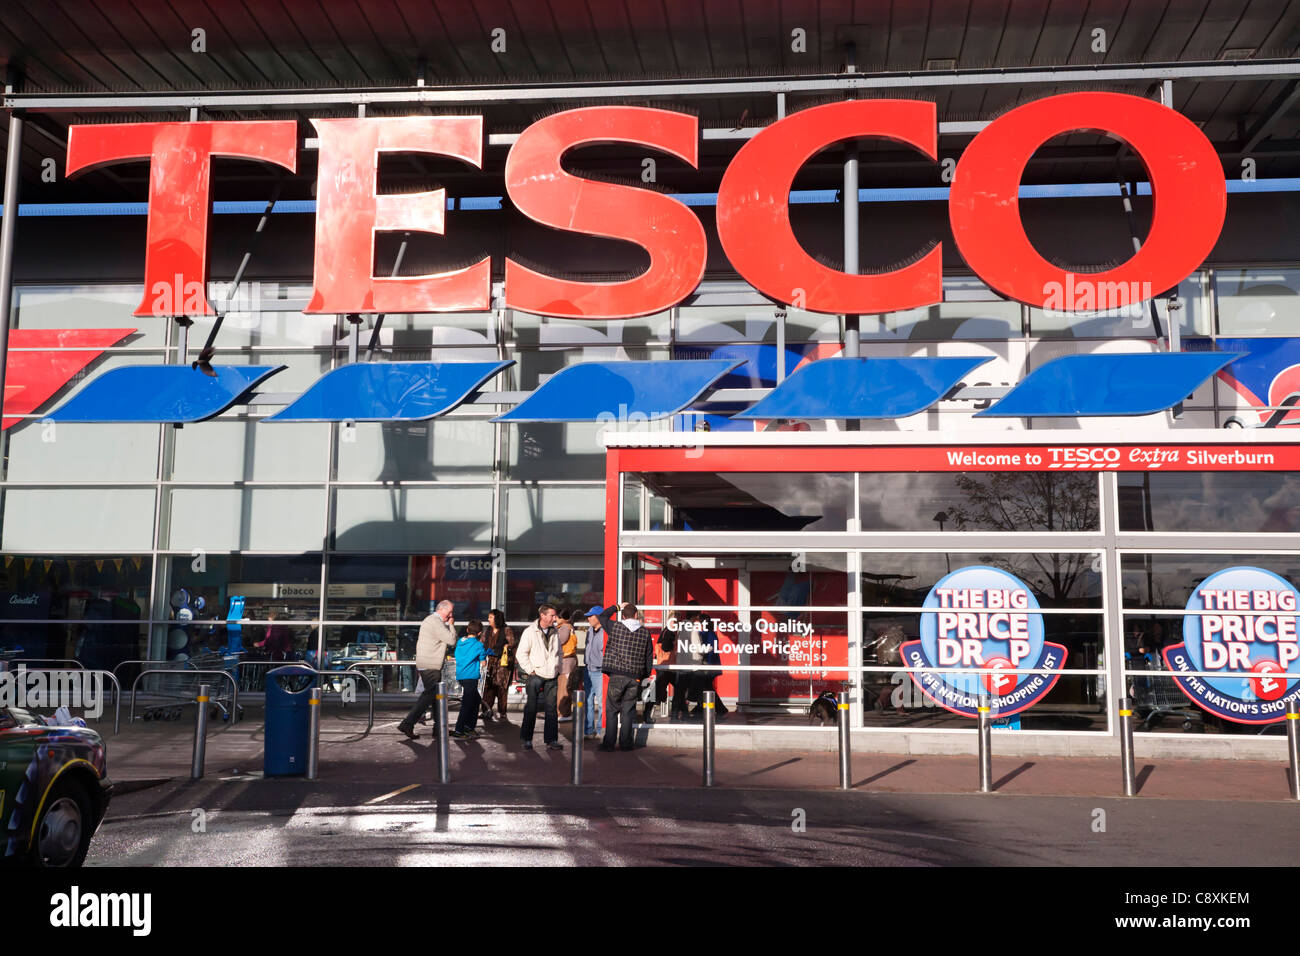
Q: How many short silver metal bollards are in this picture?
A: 9